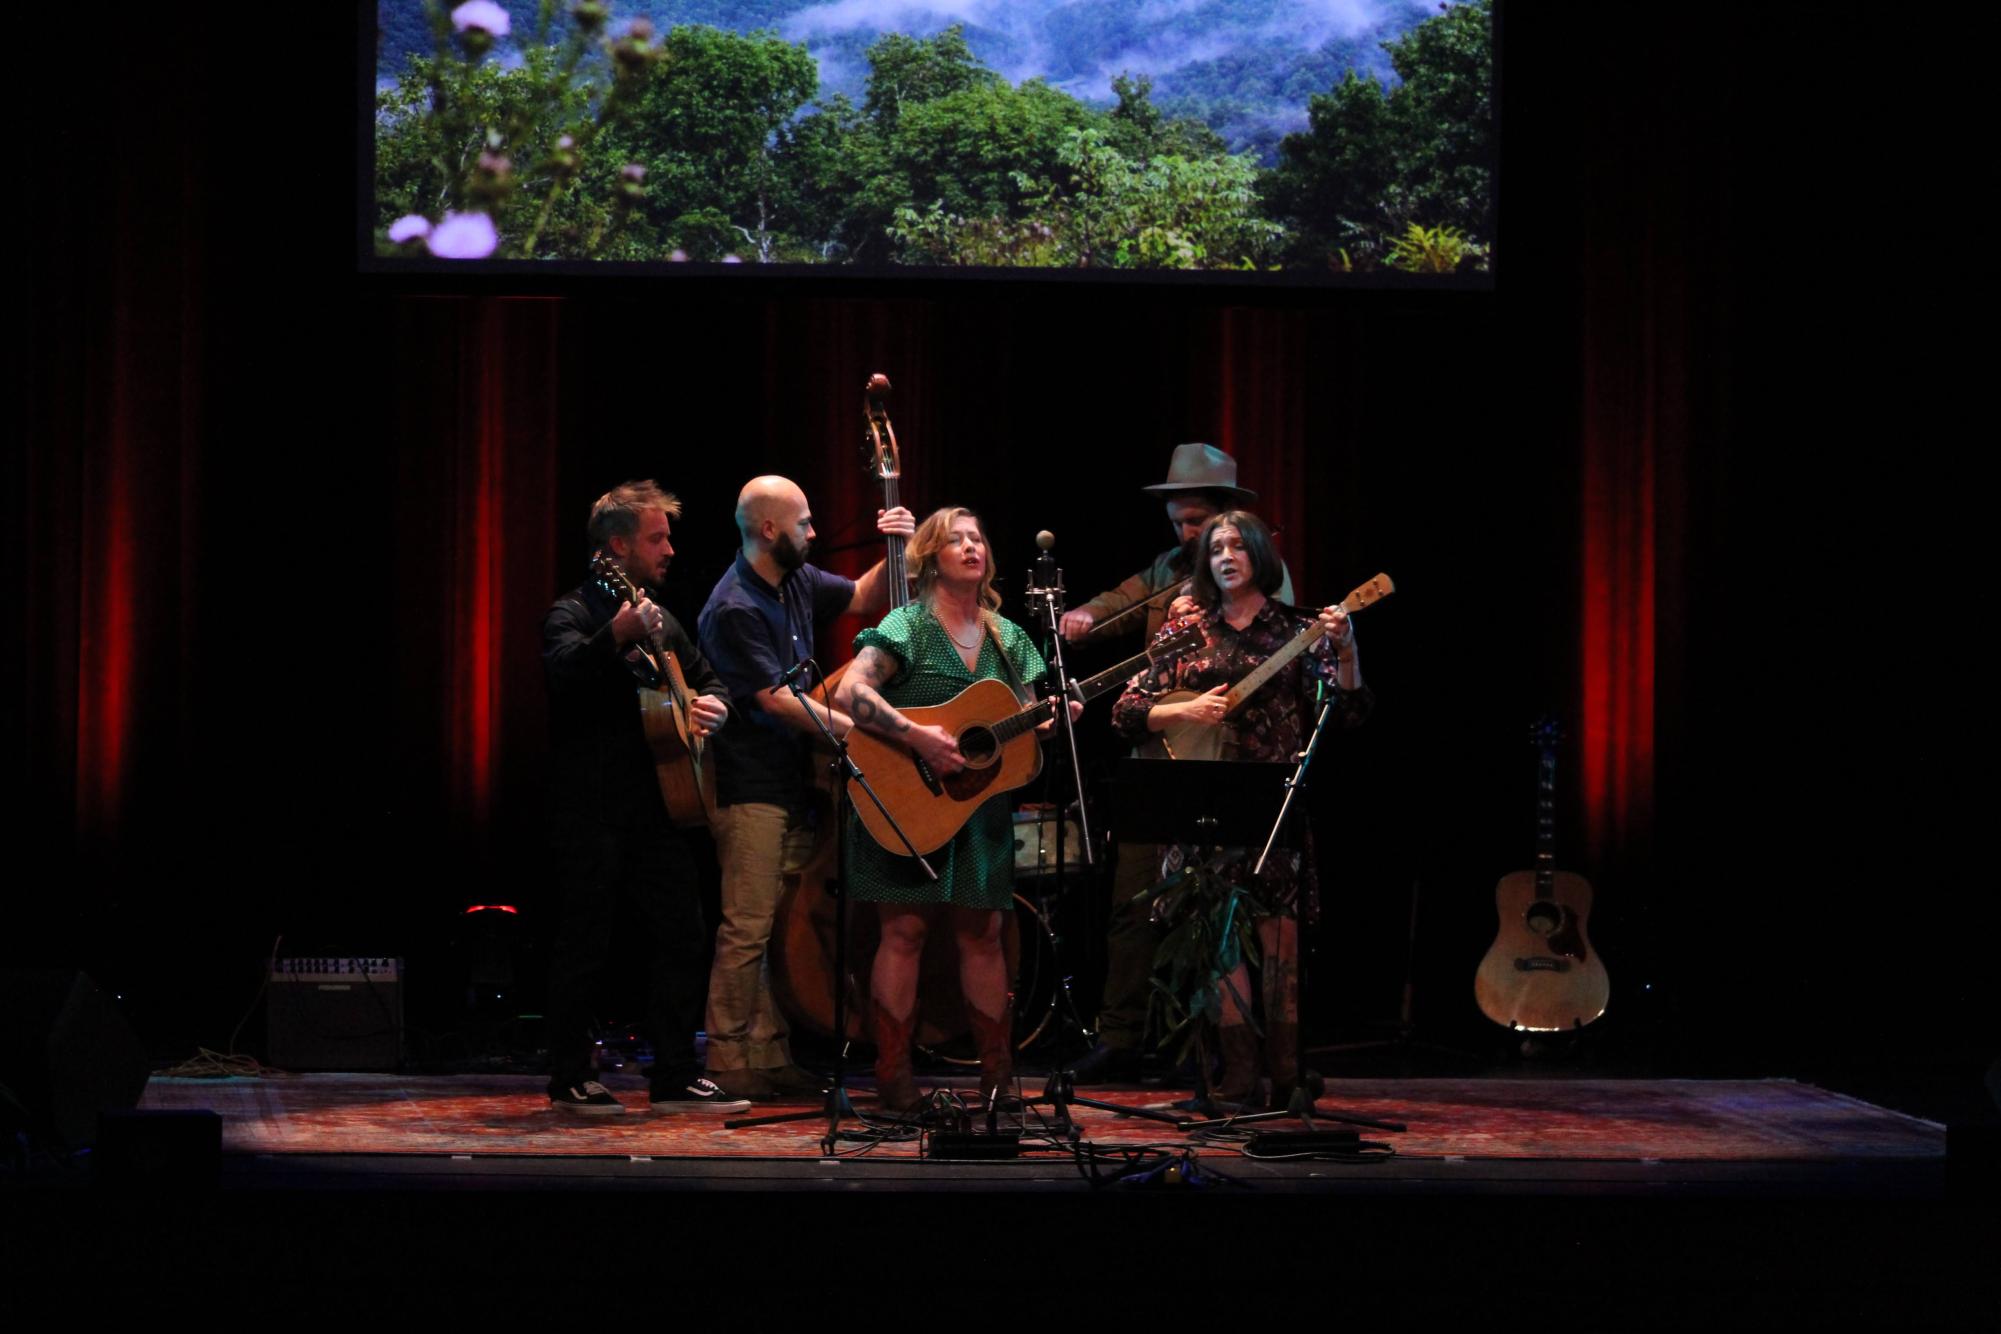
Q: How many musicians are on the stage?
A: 5